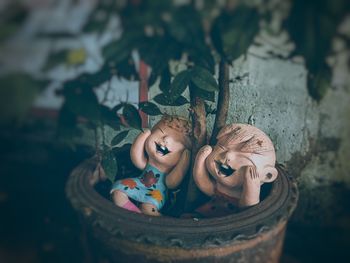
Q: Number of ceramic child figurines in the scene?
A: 2